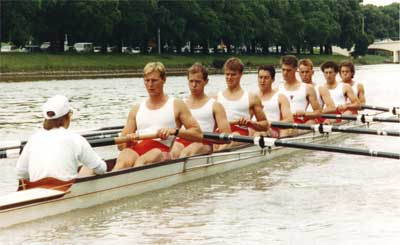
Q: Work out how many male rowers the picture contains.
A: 8